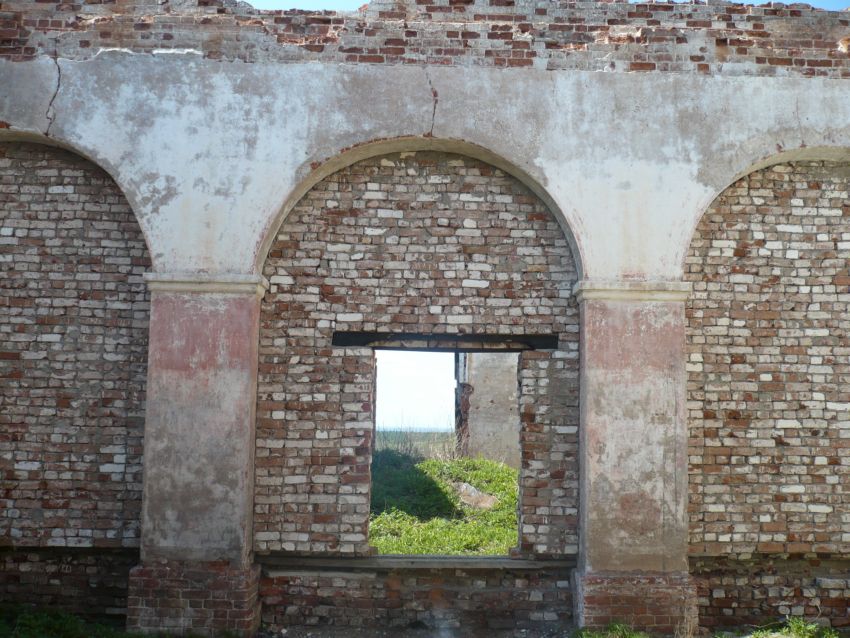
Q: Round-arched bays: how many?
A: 3